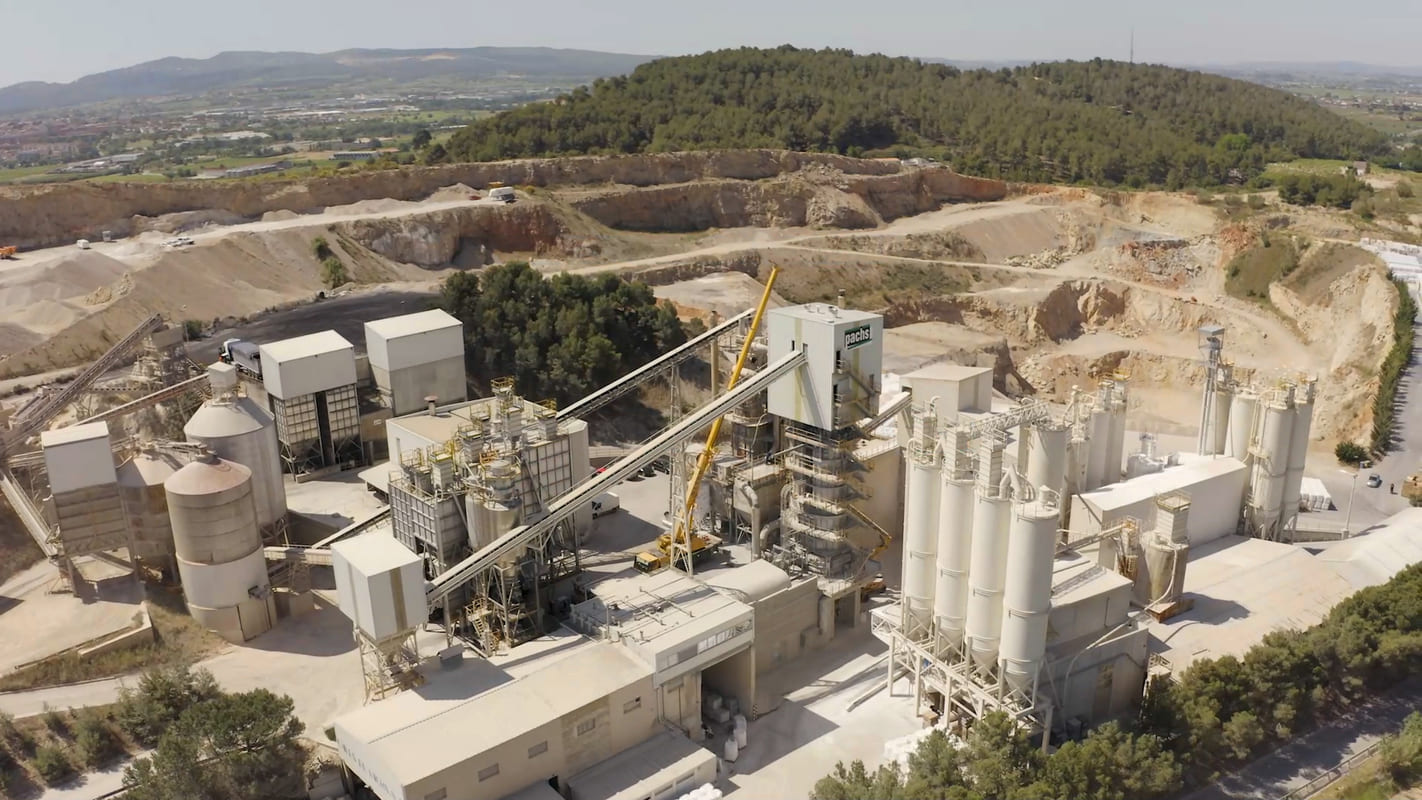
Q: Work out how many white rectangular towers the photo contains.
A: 5